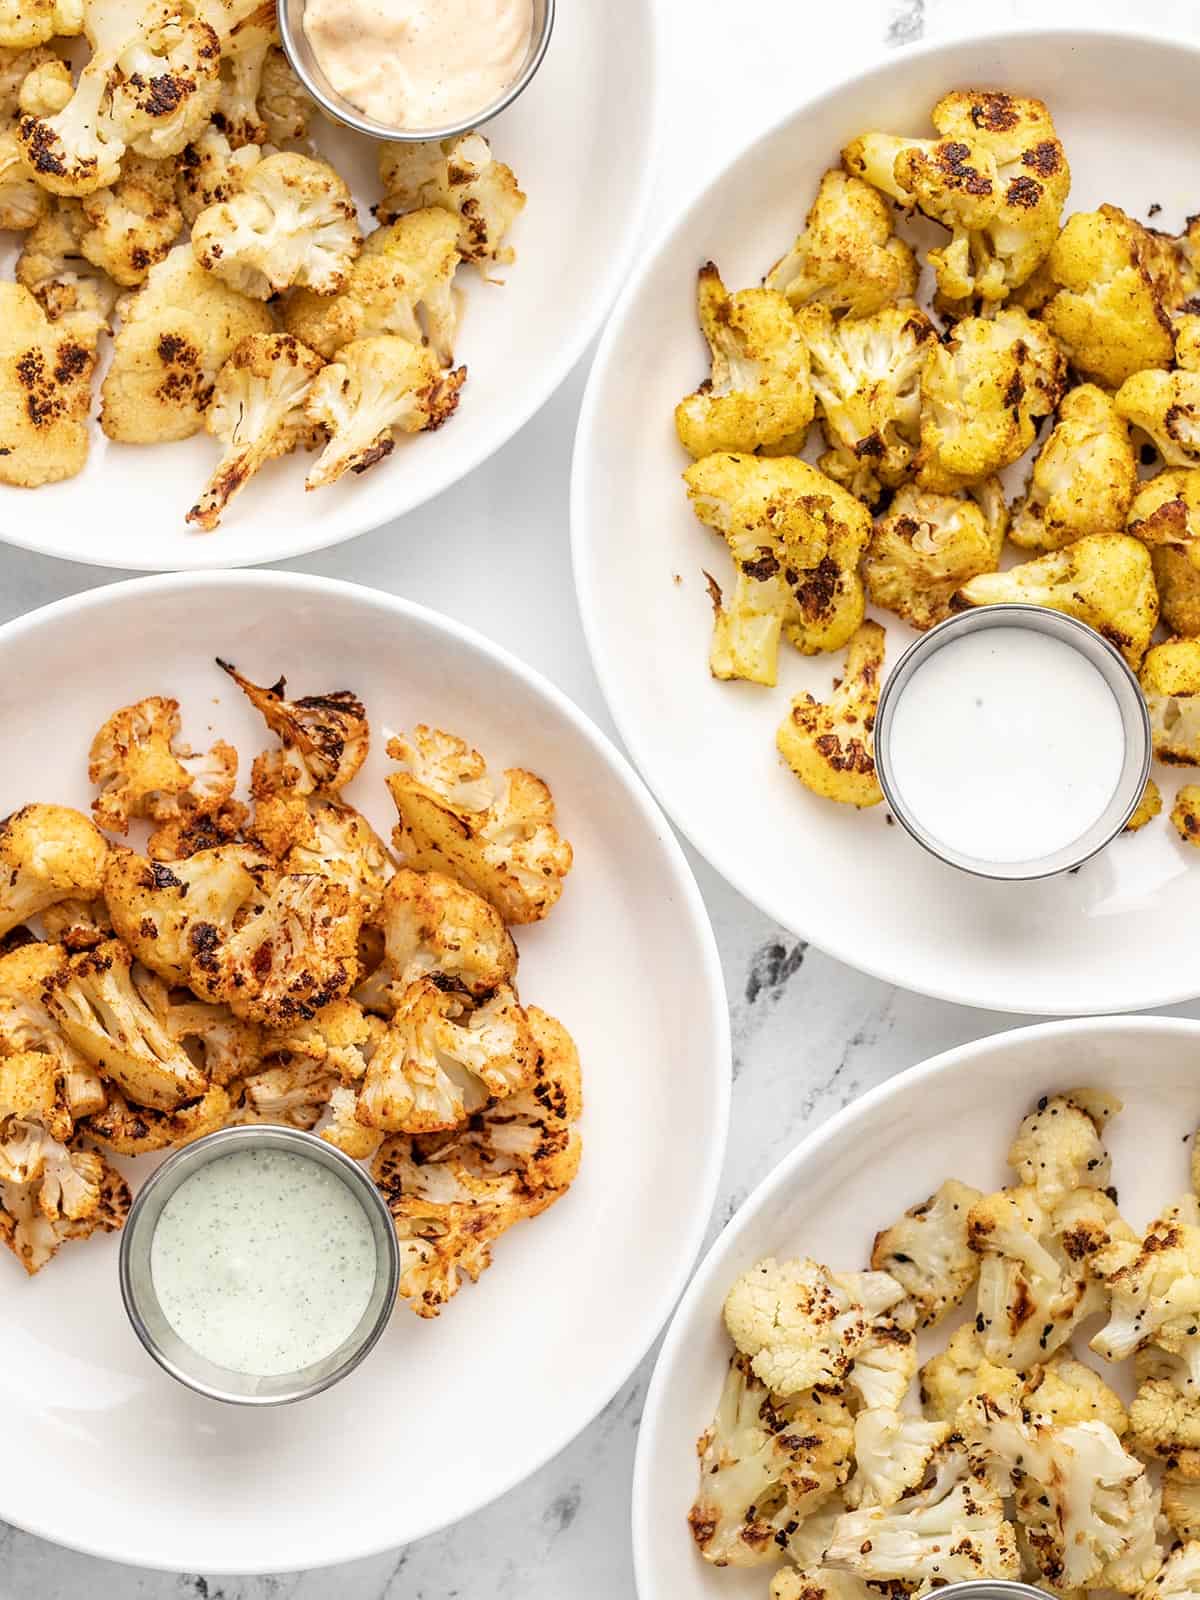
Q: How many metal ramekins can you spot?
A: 4